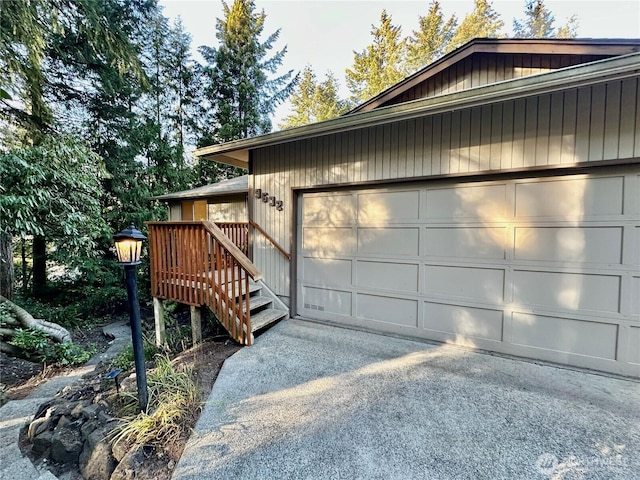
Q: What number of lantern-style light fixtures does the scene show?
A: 1